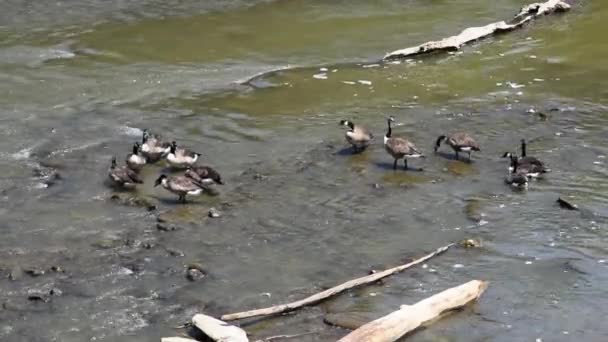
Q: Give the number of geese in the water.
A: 12